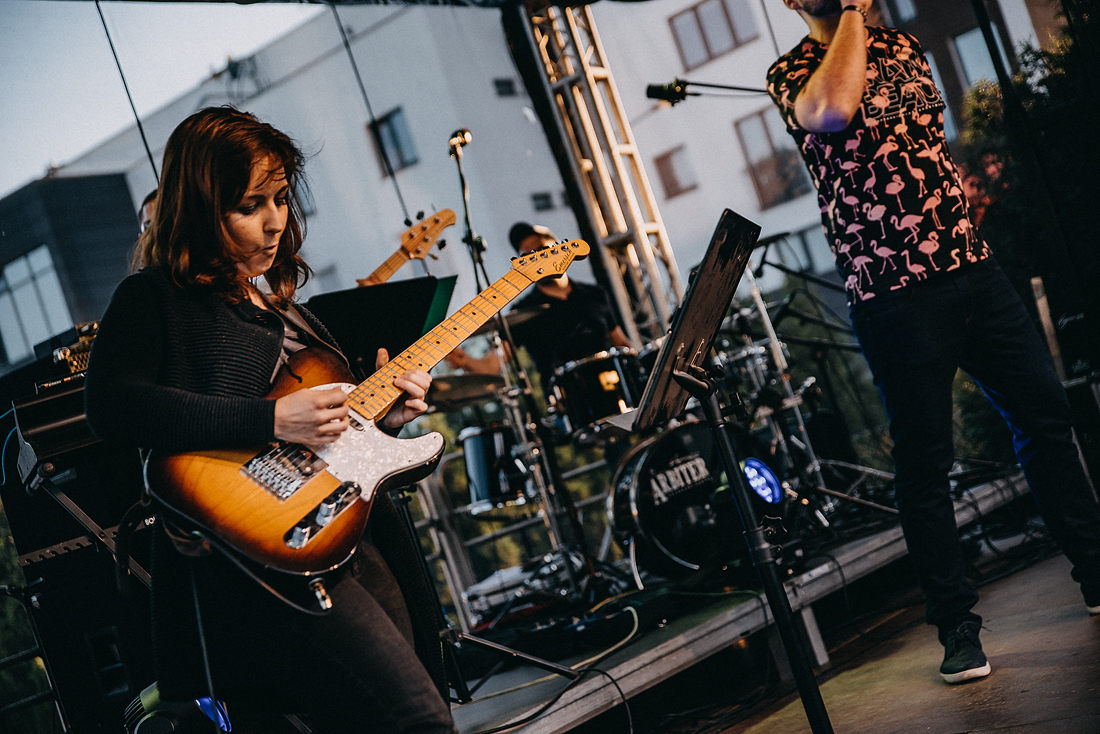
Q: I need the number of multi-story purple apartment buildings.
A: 0